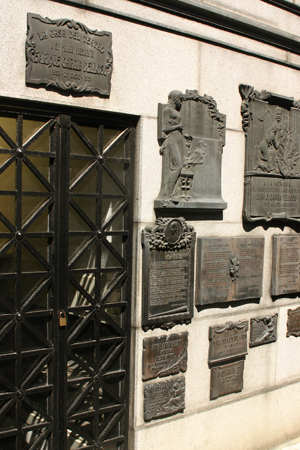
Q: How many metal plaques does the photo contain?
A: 12